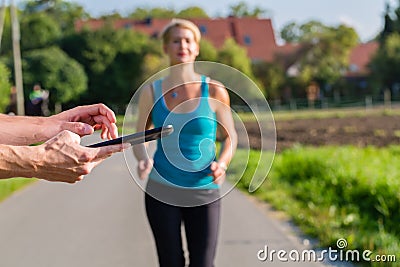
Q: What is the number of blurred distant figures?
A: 1